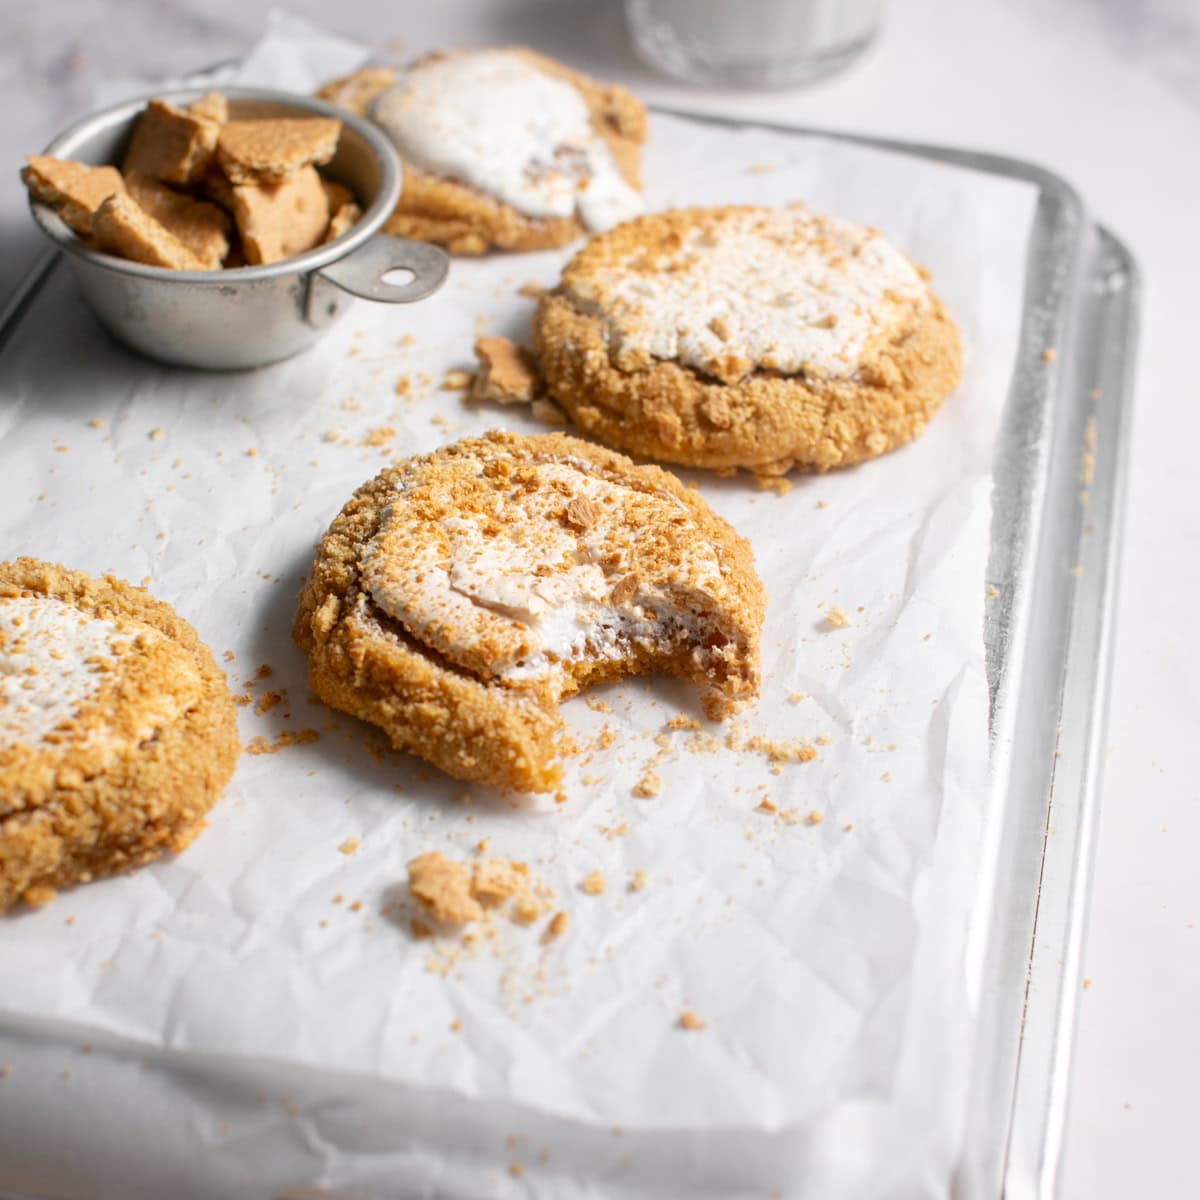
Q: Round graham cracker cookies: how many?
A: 4